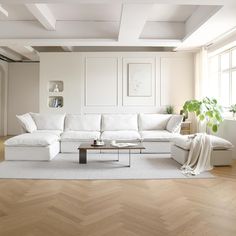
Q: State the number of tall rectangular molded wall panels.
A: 3